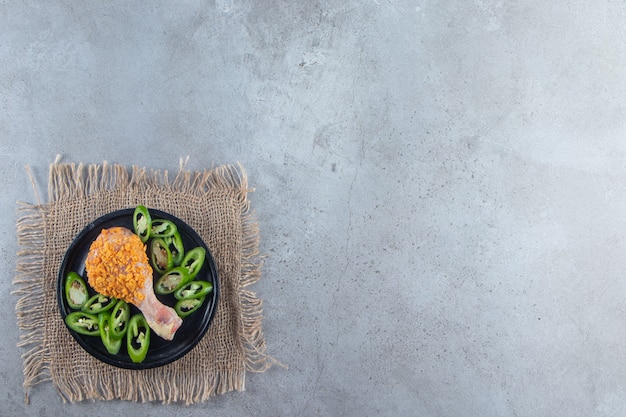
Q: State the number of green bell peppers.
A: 14